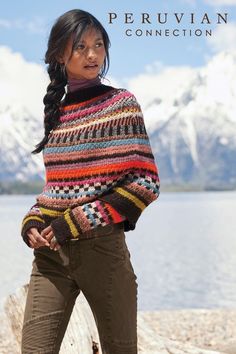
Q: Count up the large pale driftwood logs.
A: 1